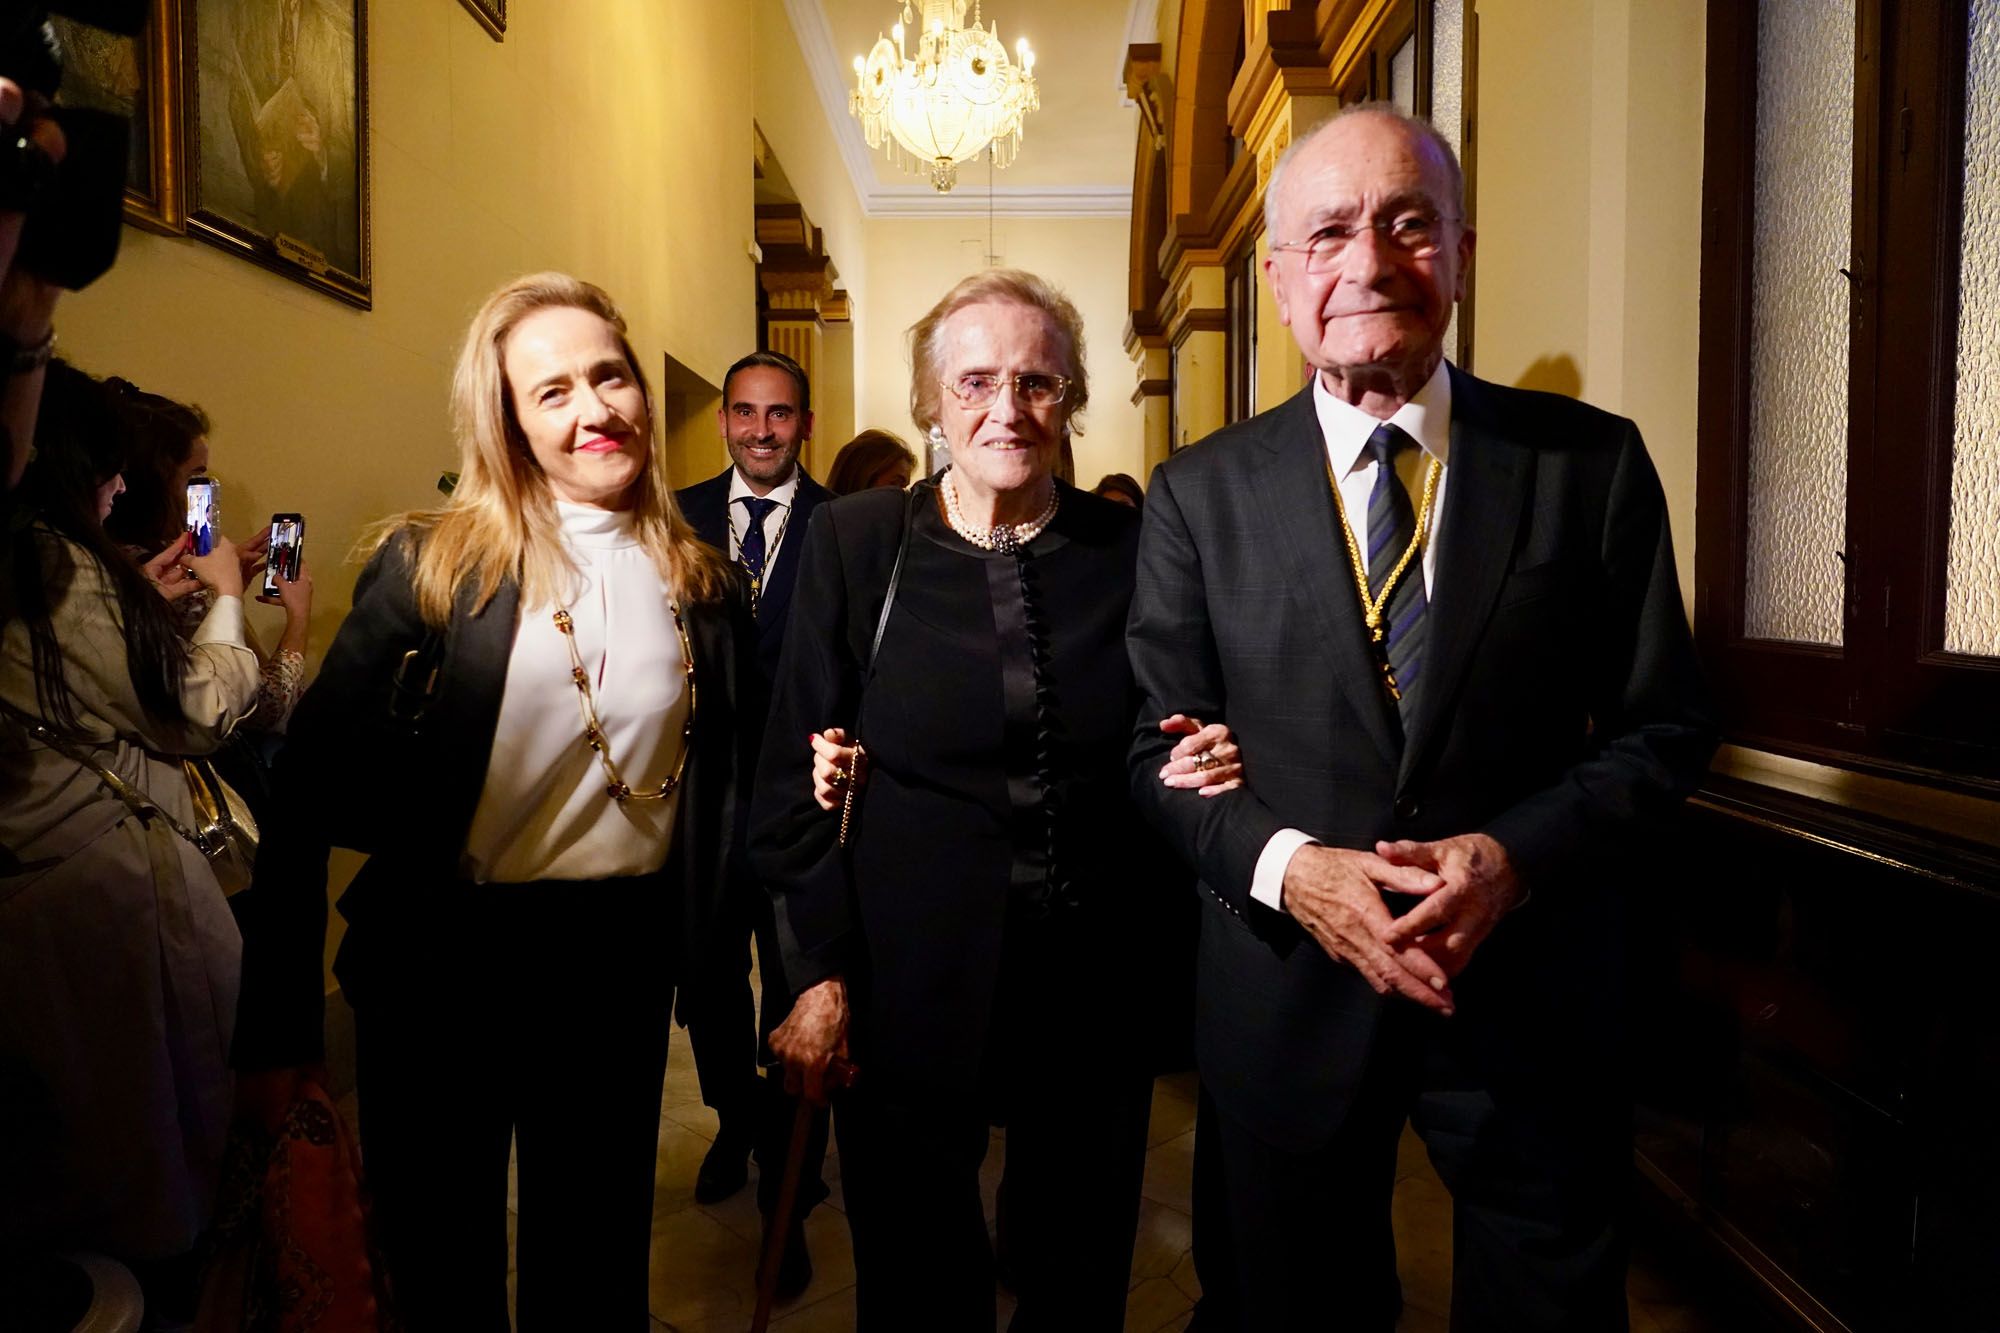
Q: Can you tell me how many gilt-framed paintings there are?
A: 3